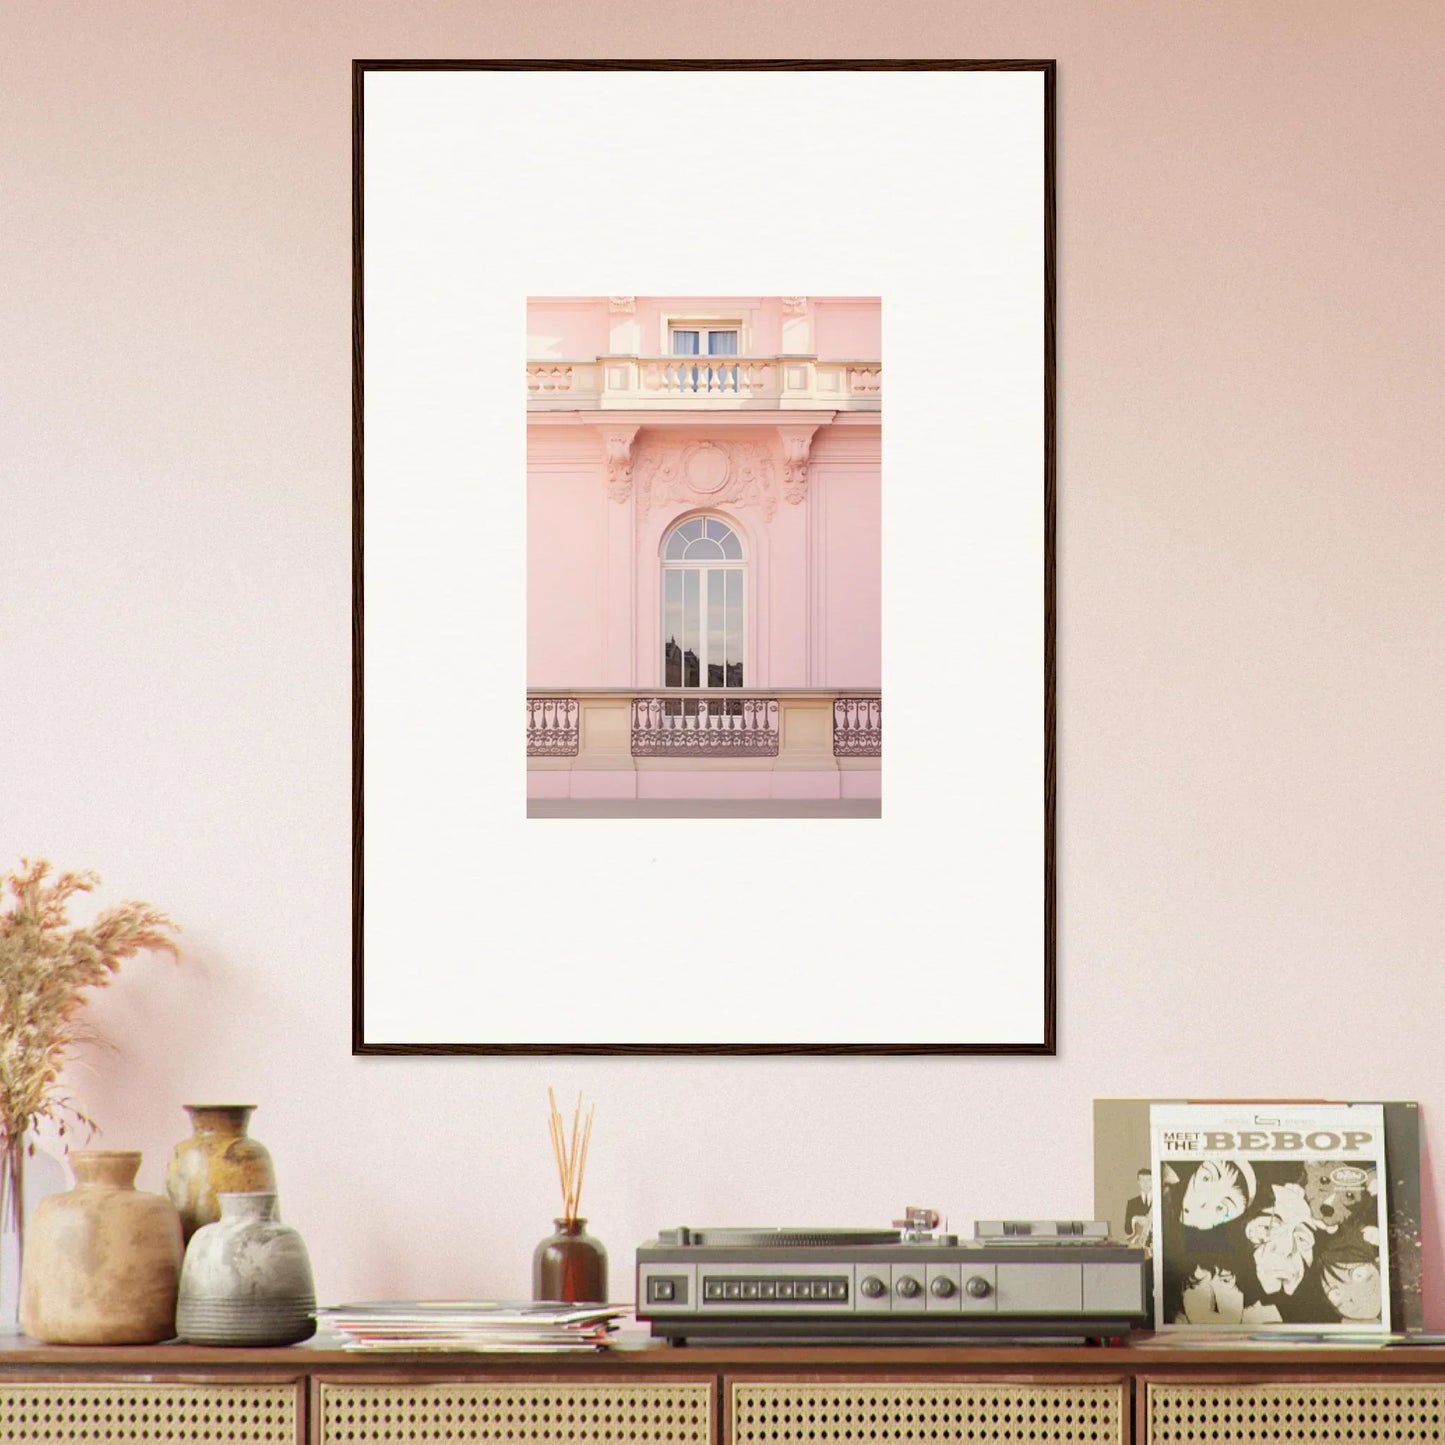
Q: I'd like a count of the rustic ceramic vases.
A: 3